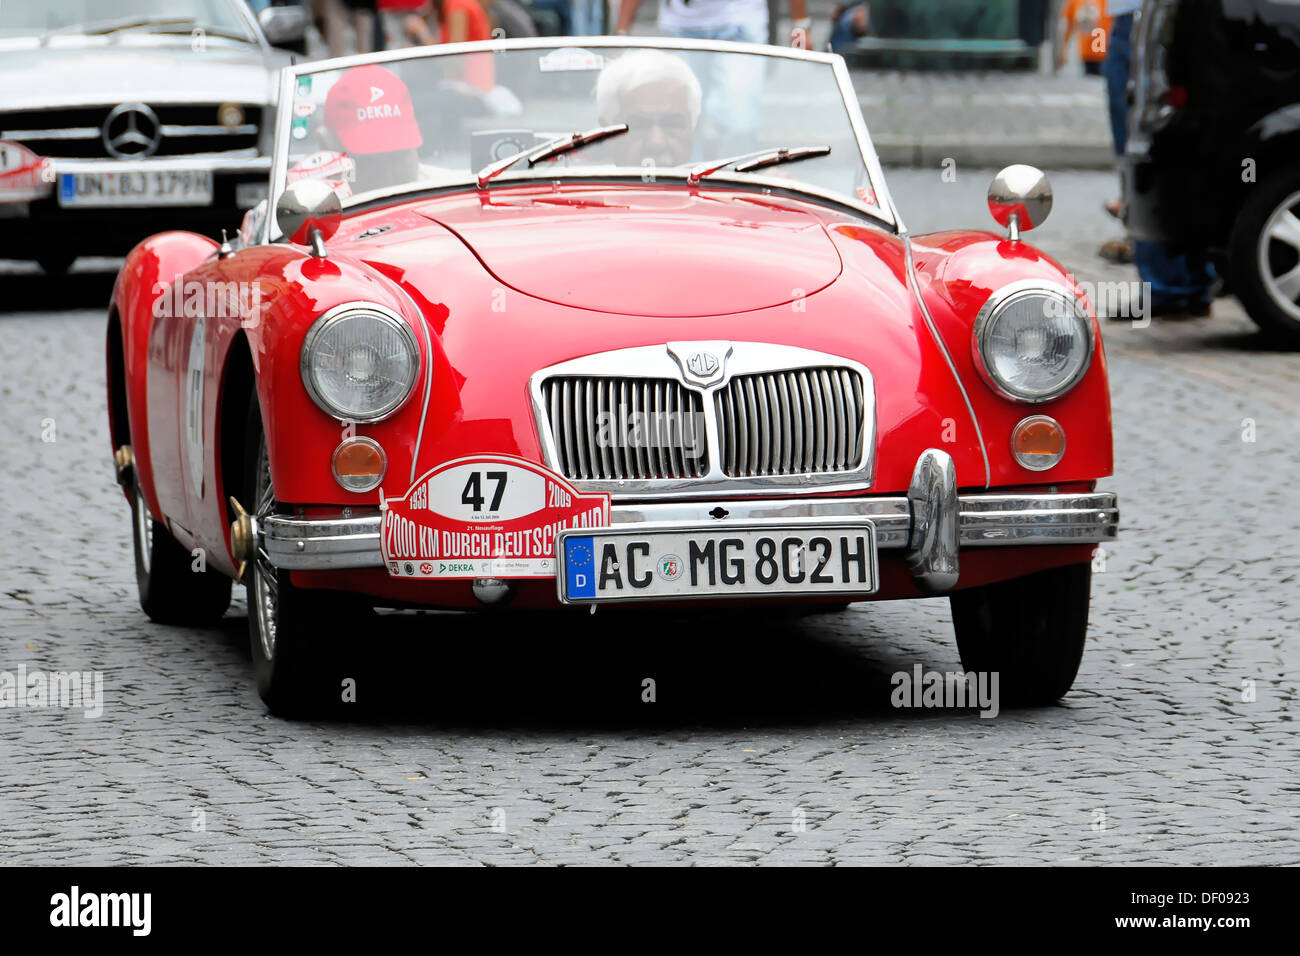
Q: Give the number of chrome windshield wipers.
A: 2